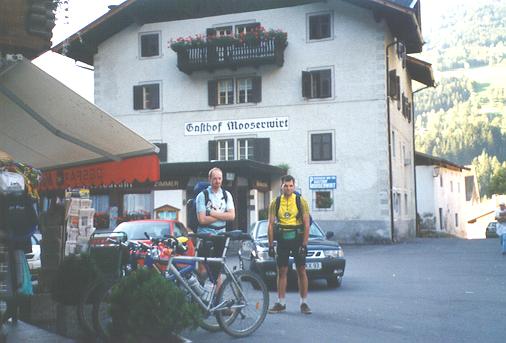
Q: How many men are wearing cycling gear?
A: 2